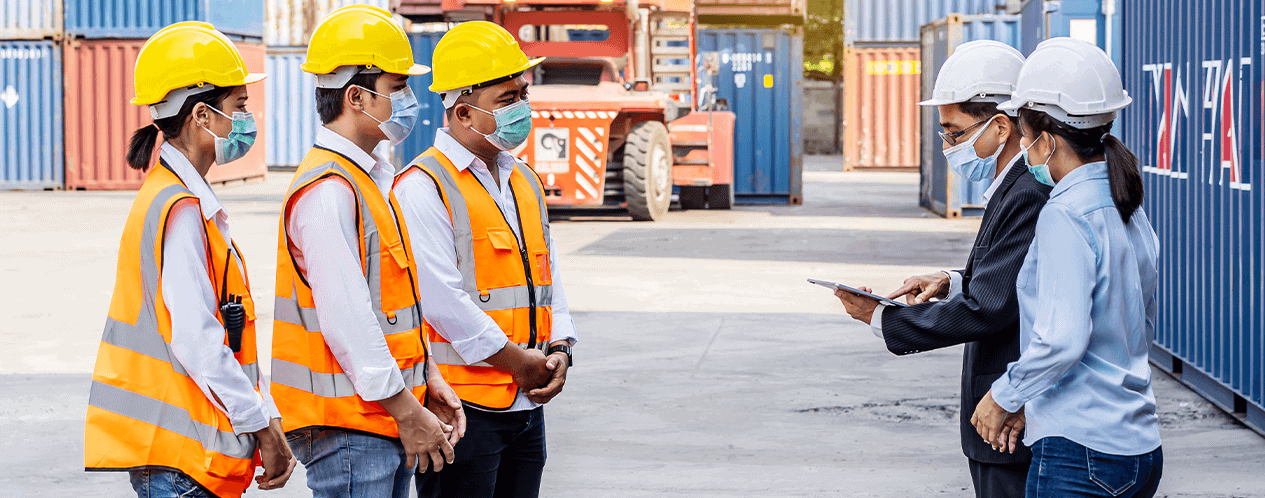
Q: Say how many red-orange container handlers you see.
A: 1